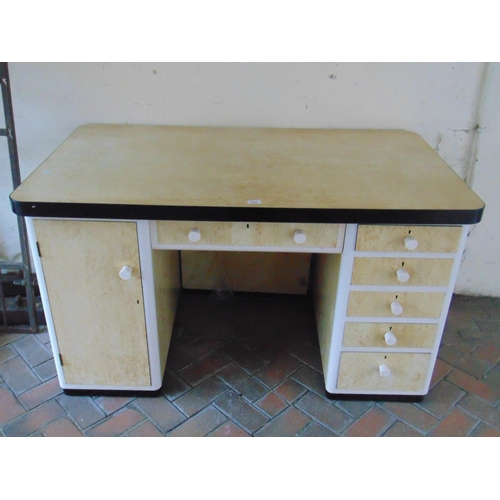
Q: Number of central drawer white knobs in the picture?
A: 2